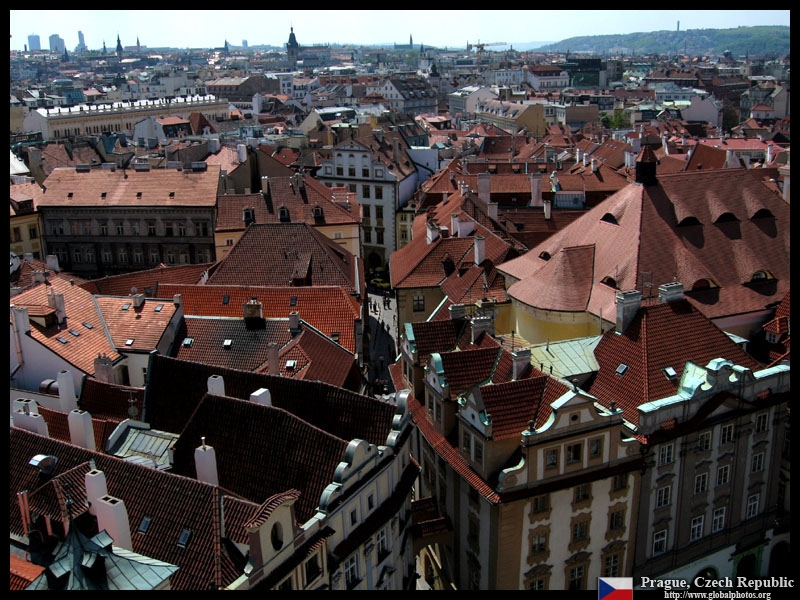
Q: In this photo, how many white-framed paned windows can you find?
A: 12